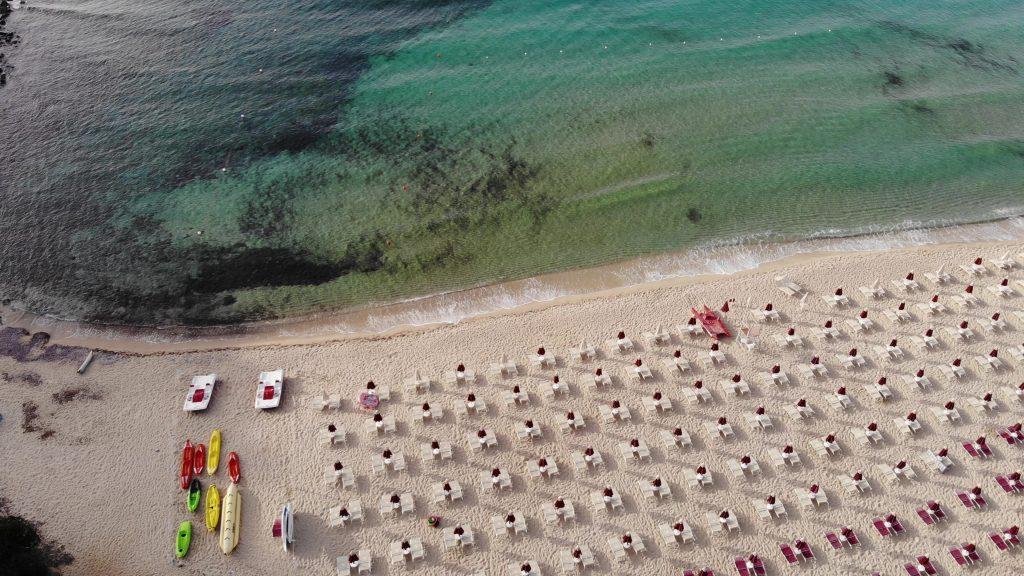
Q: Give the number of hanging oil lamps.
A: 0